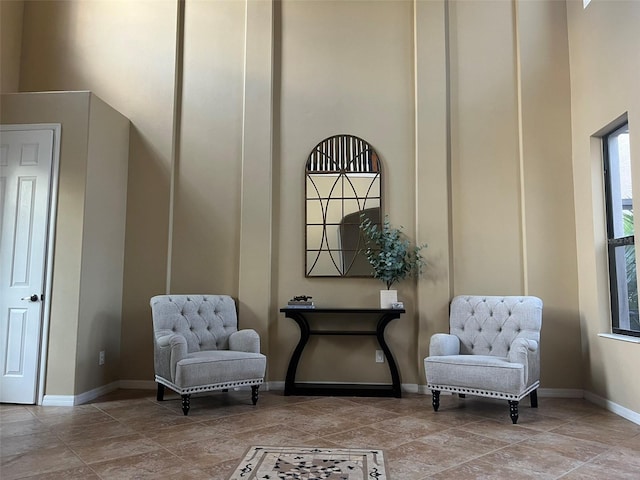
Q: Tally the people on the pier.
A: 0